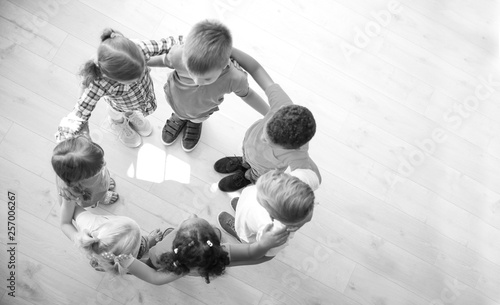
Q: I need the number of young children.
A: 7